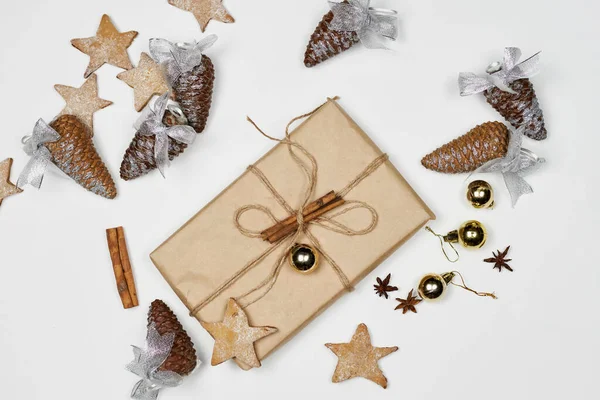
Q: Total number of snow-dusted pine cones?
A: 7